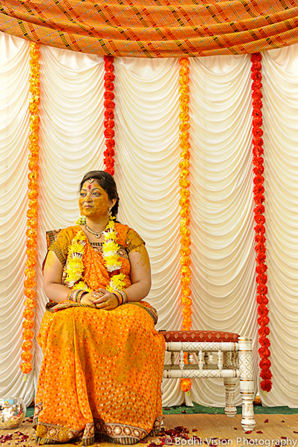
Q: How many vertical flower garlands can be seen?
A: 4